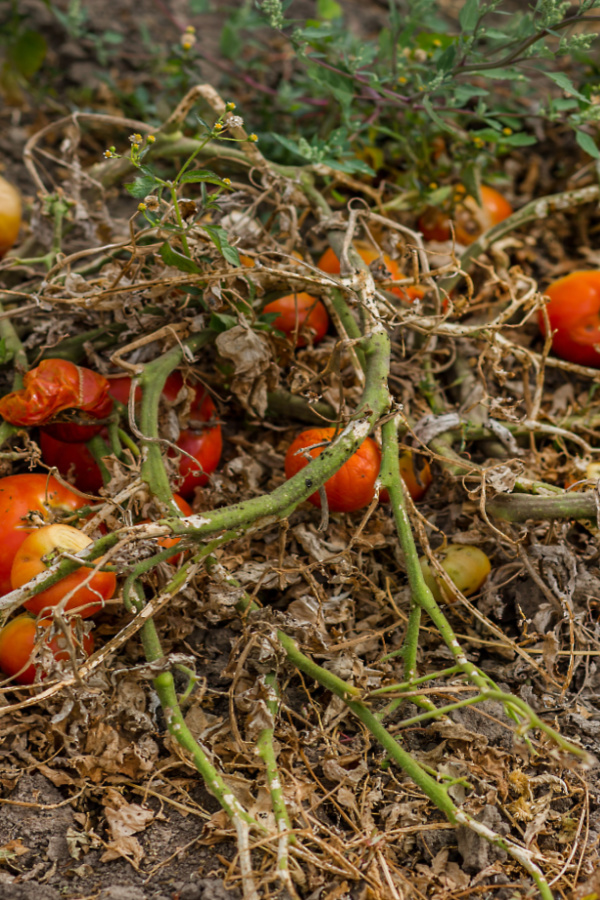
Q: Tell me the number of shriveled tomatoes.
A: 1